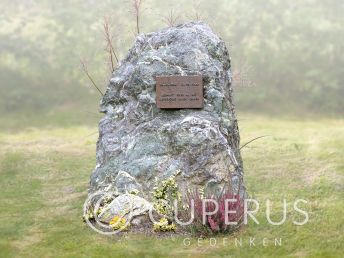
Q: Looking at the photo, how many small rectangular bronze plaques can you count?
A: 1